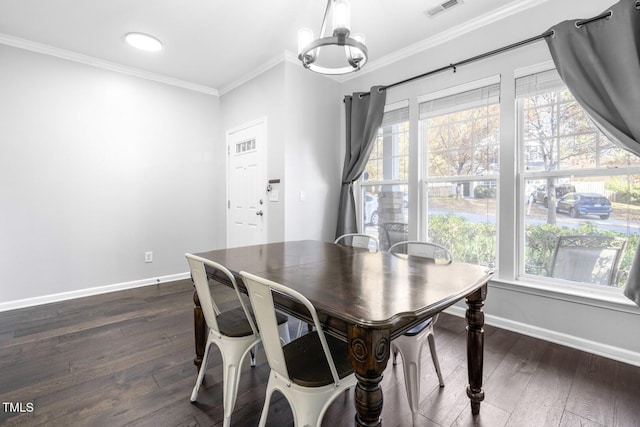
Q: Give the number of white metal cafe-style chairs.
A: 4